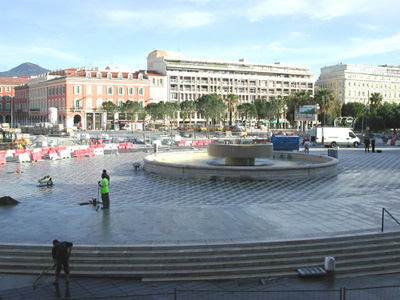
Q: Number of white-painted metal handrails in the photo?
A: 0